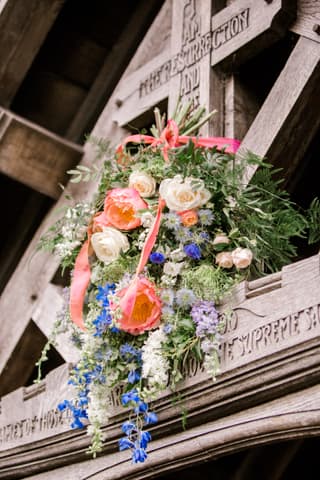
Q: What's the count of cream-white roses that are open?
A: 3